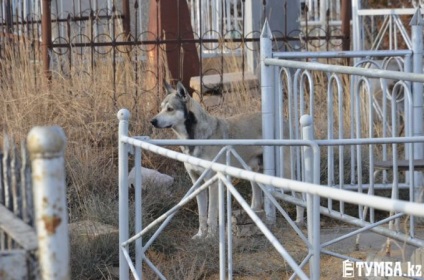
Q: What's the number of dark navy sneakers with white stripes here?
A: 0